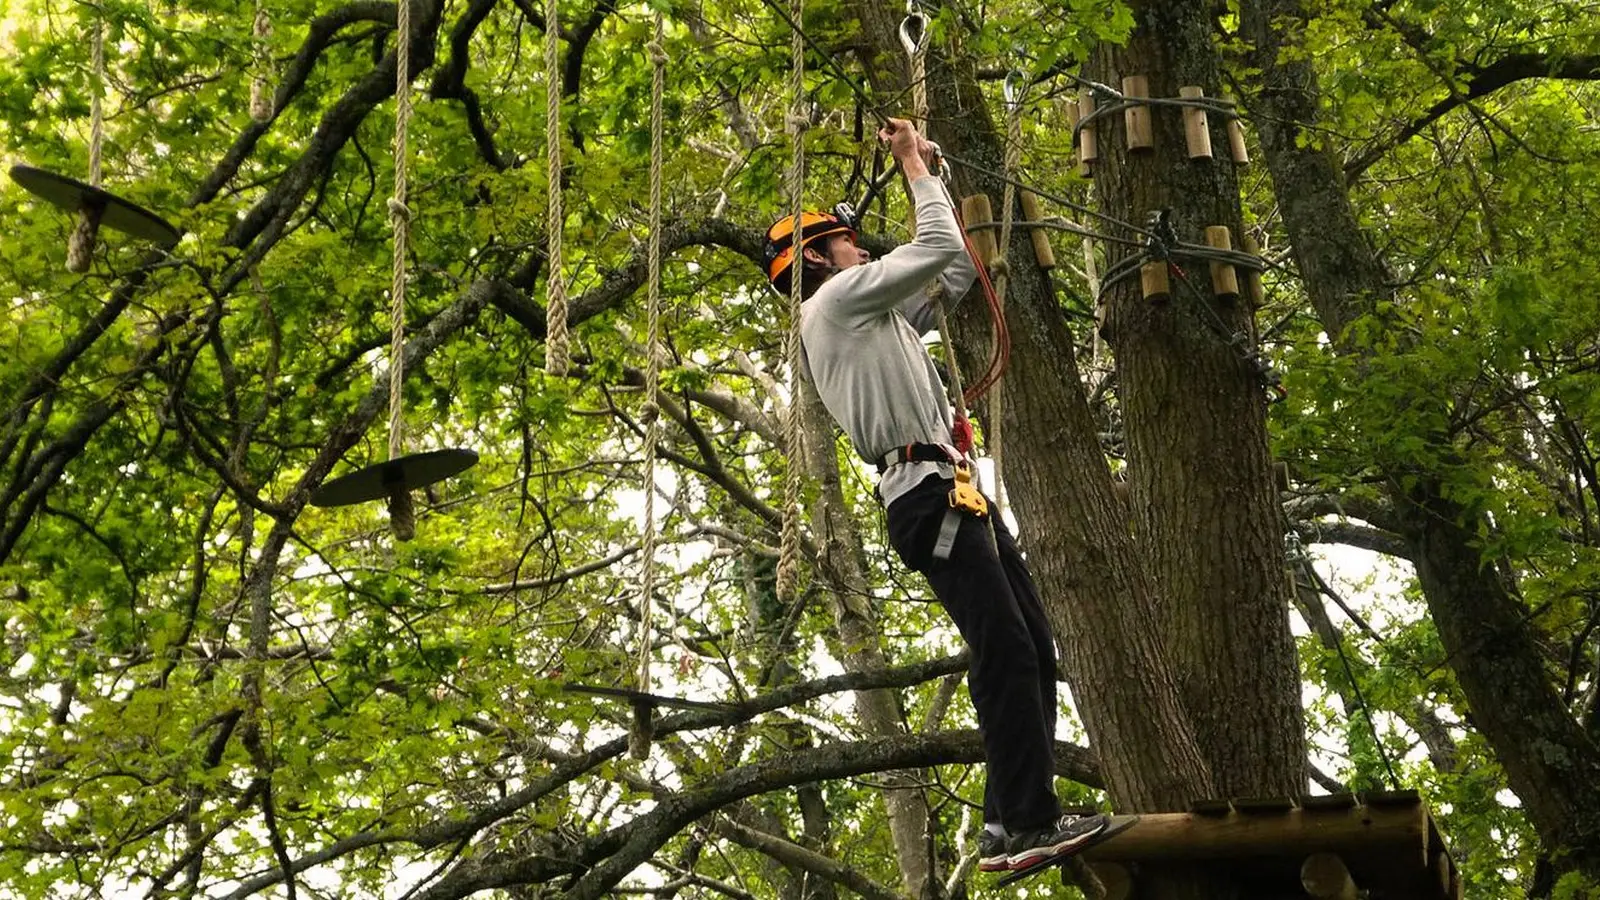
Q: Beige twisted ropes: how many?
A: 8